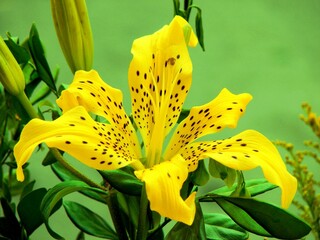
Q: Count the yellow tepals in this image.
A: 6